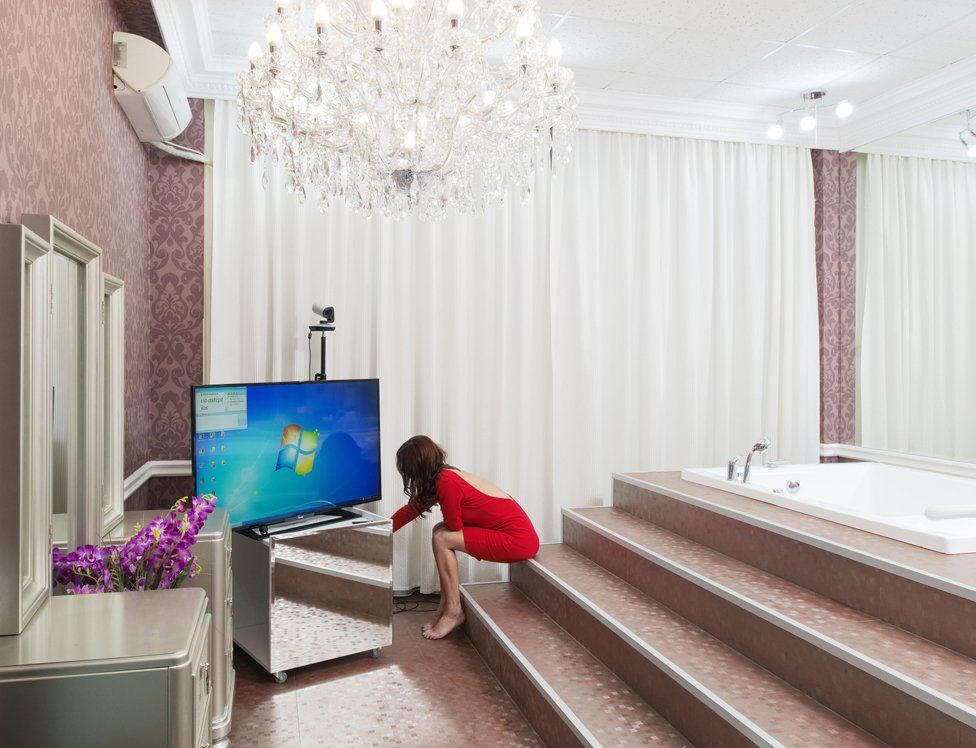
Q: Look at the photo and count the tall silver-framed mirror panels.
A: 3